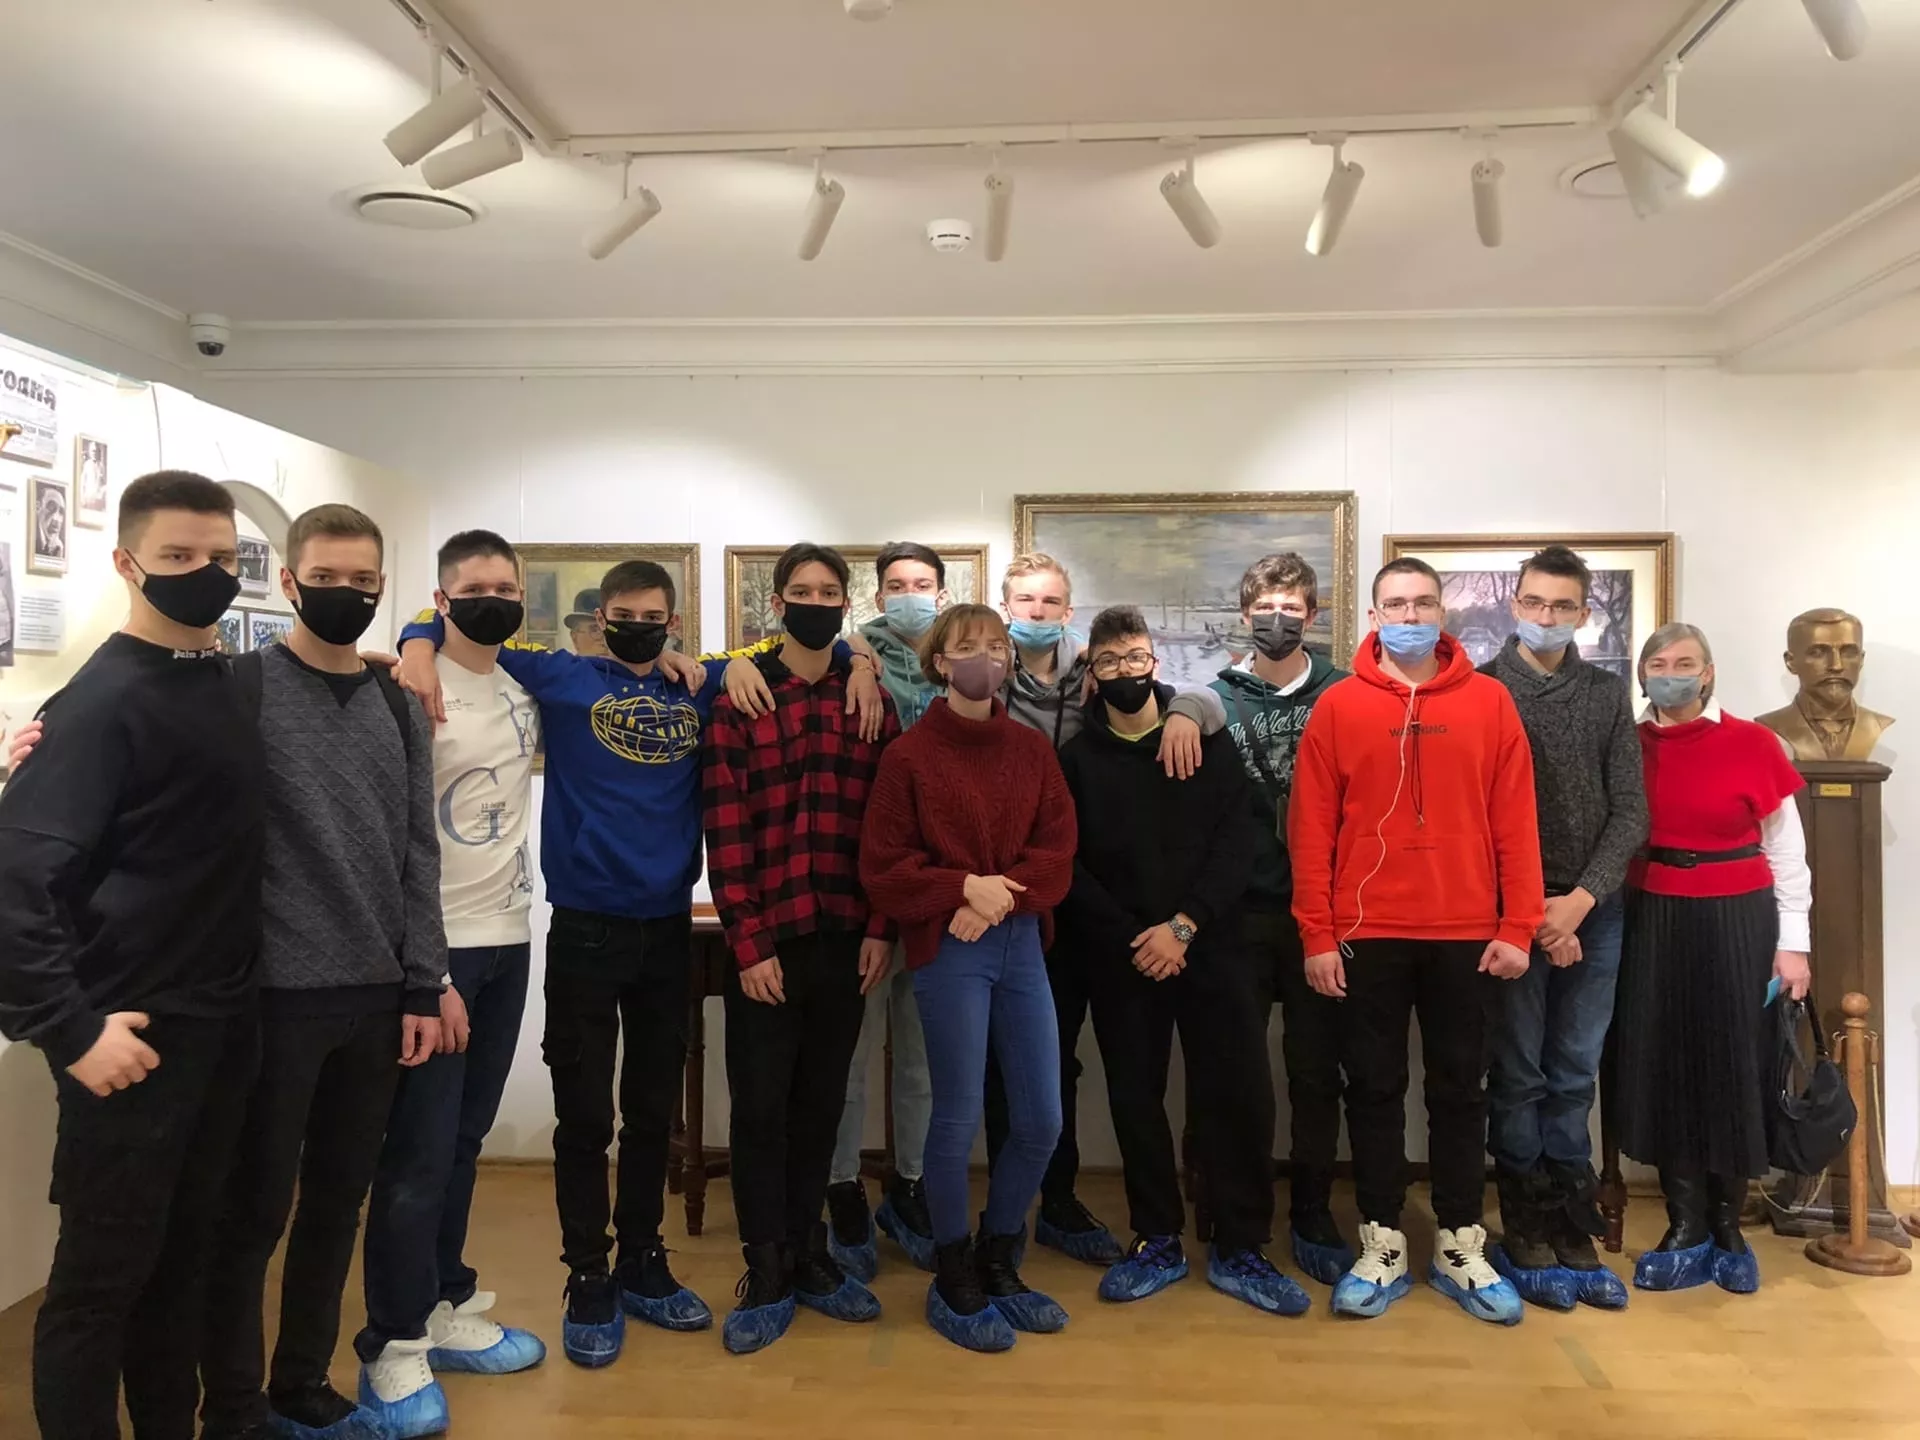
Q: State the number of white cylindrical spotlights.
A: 11